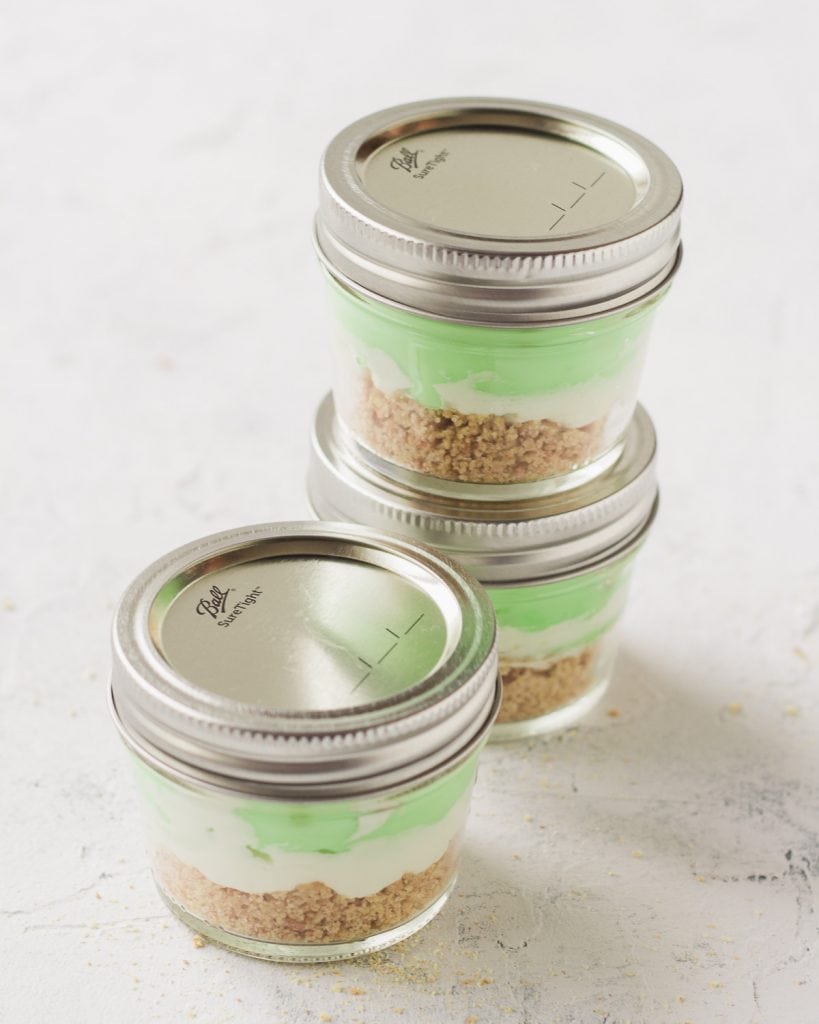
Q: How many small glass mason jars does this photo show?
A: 3